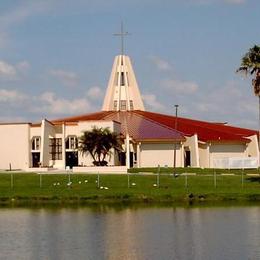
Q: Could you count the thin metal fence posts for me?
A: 9